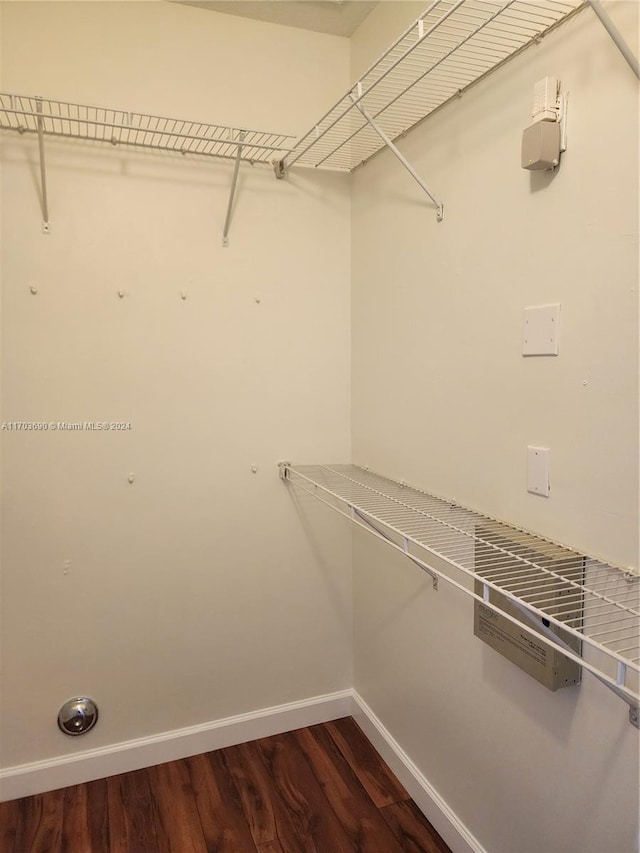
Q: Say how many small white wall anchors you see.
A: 6